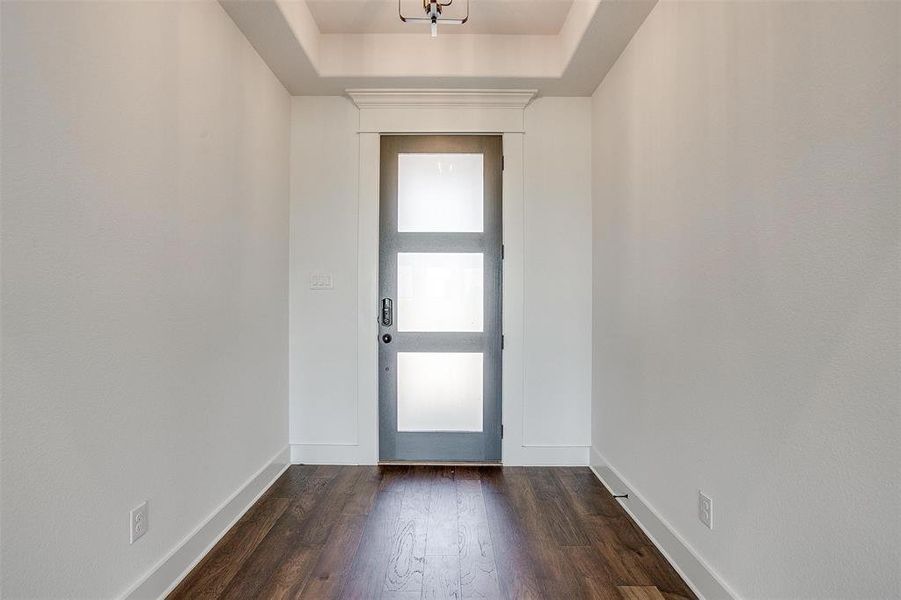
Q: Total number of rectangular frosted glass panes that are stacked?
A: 3